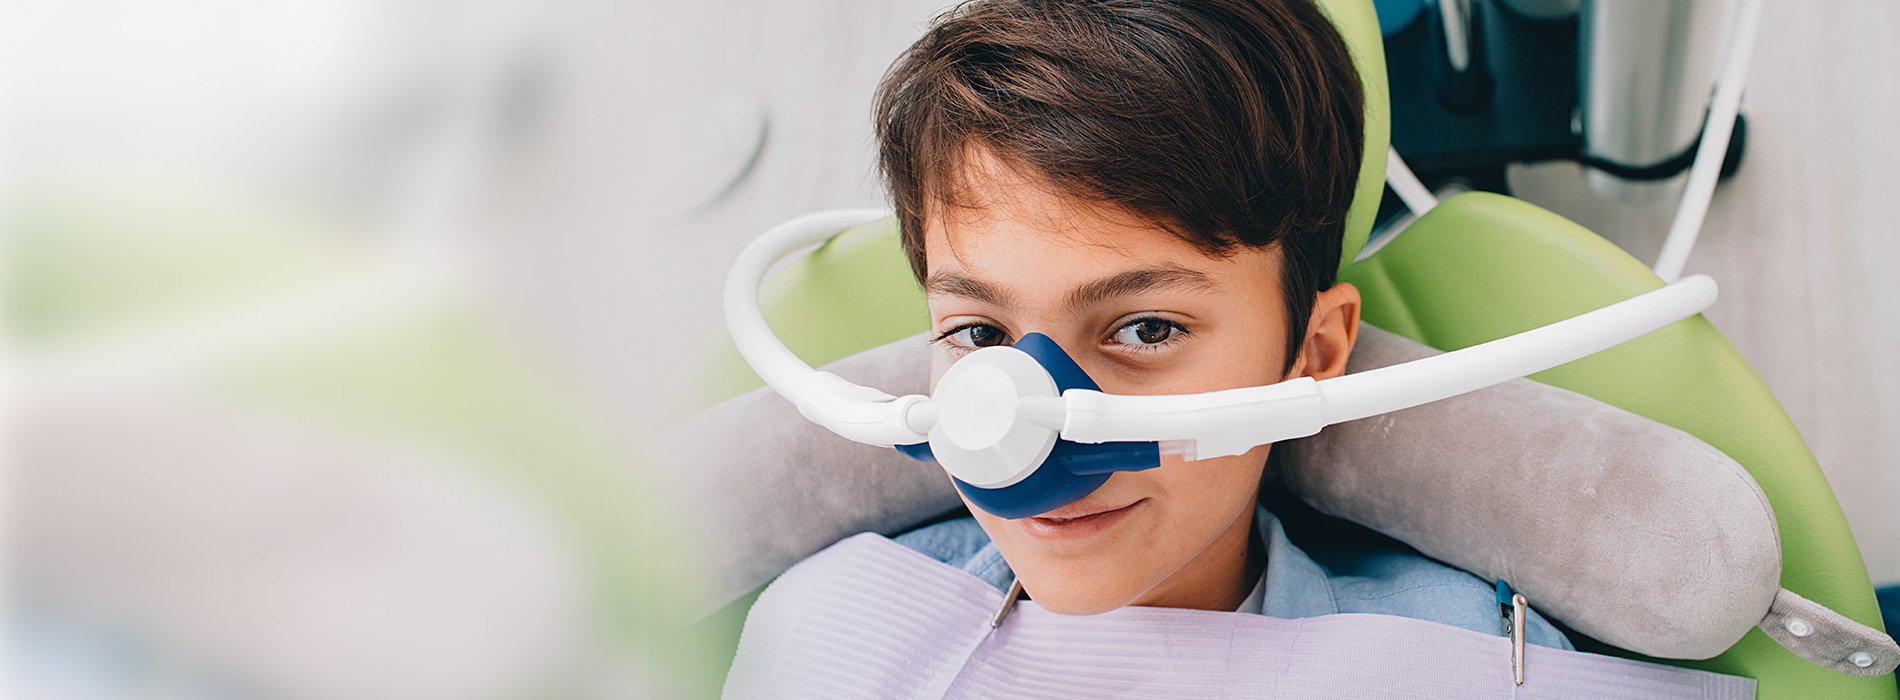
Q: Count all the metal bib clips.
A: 2